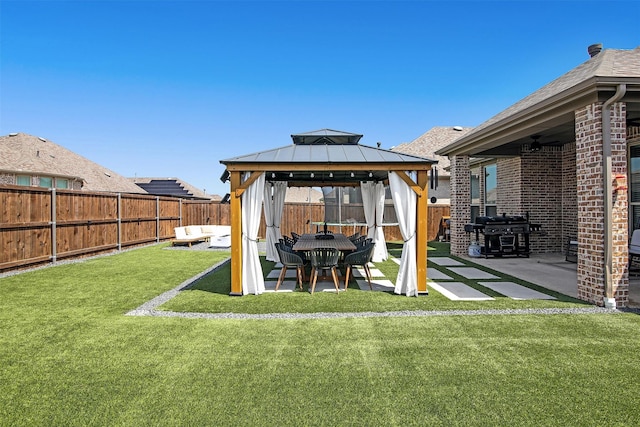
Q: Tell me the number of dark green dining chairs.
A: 10